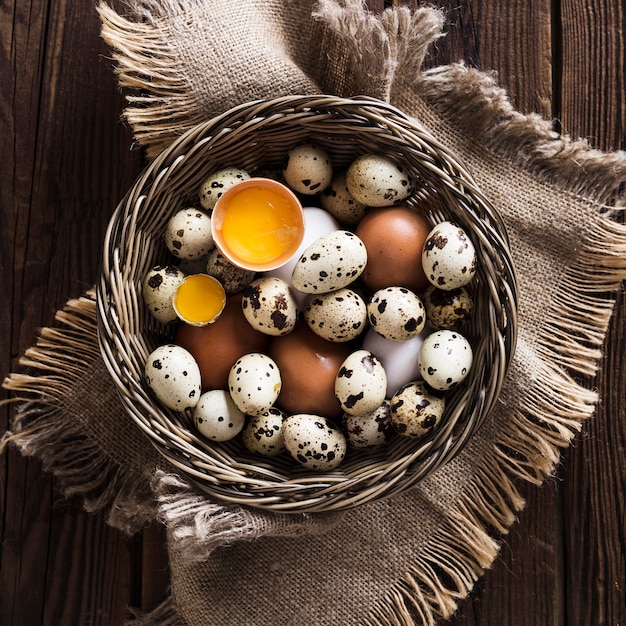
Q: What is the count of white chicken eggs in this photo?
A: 2